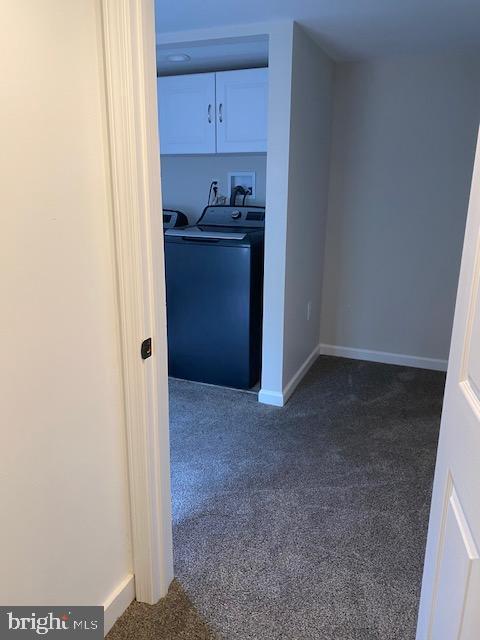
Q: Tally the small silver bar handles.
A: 2